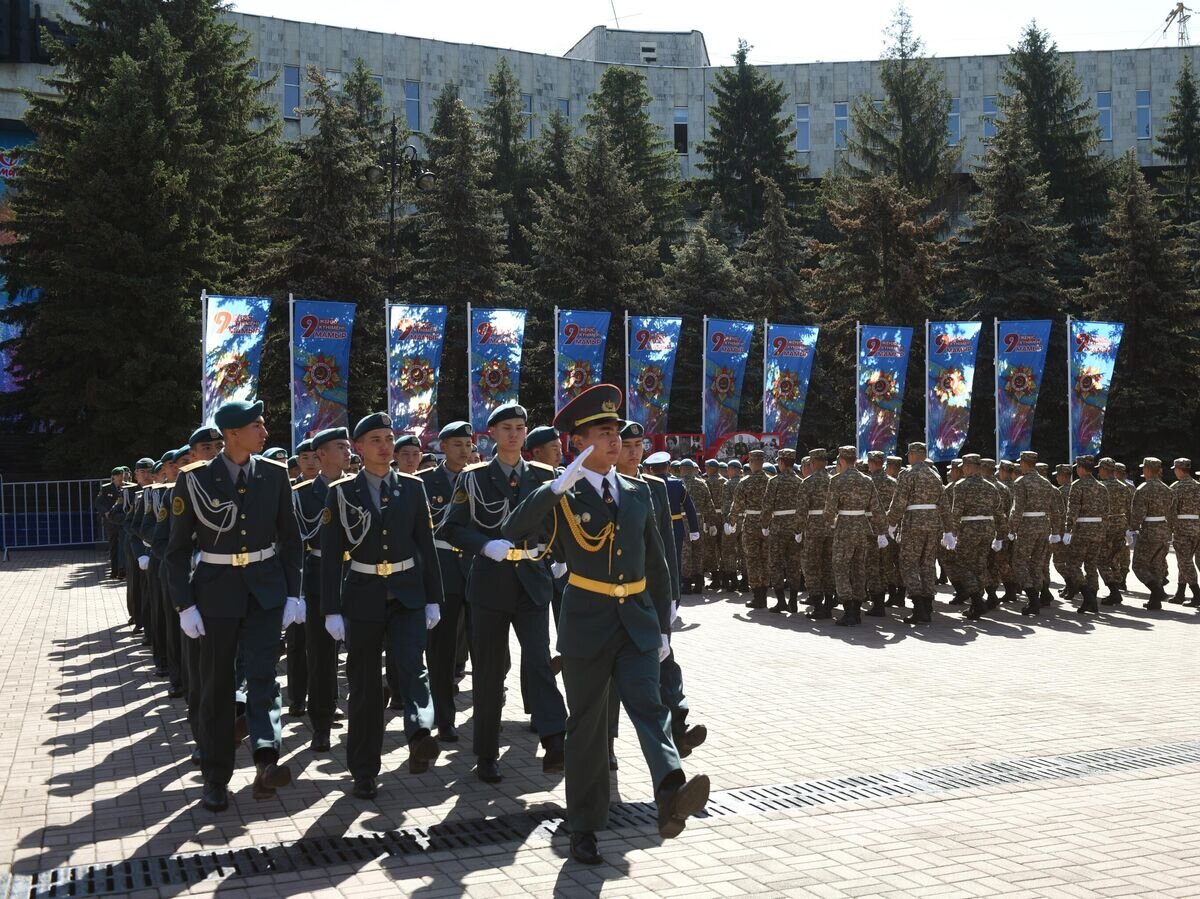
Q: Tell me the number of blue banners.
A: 12